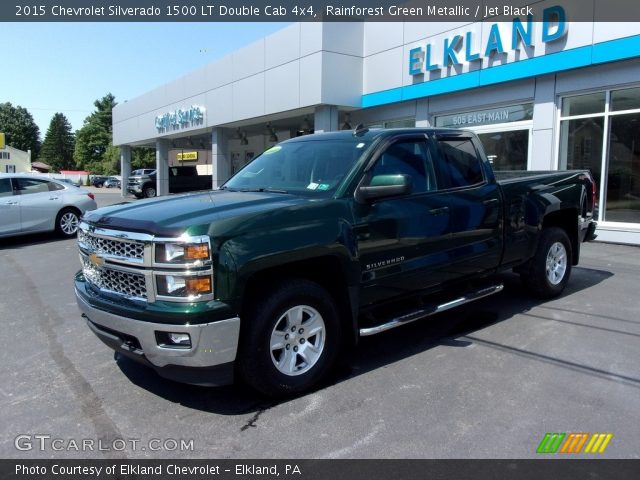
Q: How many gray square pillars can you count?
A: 4